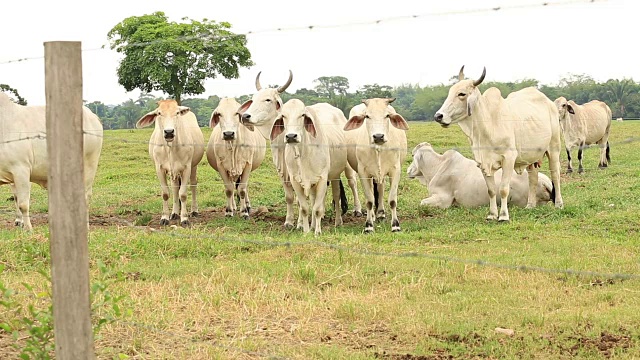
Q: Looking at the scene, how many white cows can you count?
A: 9